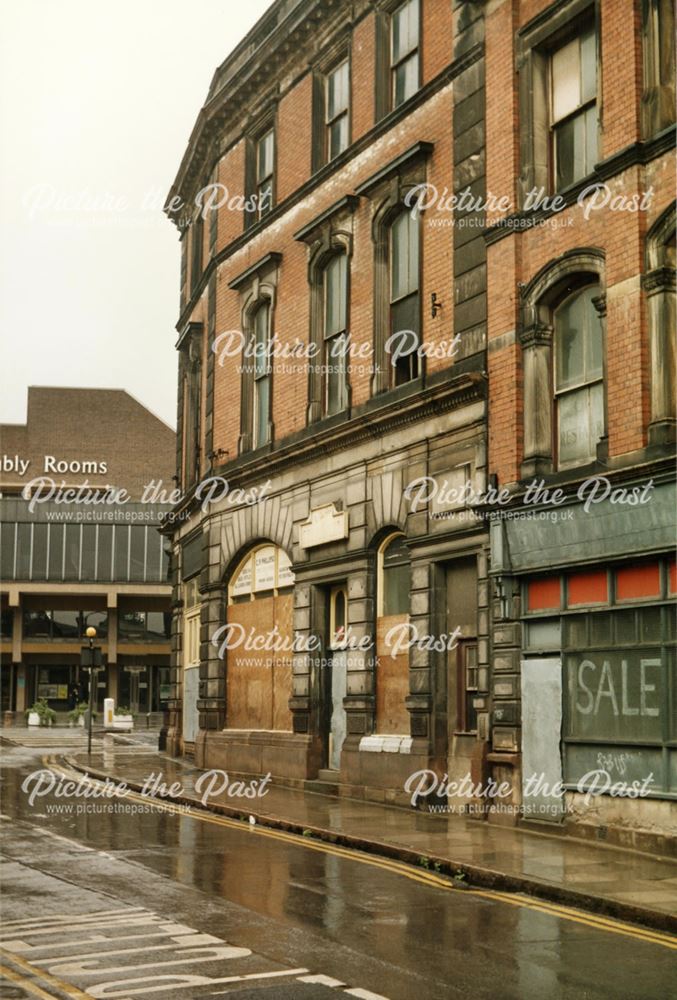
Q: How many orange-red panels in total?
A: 4